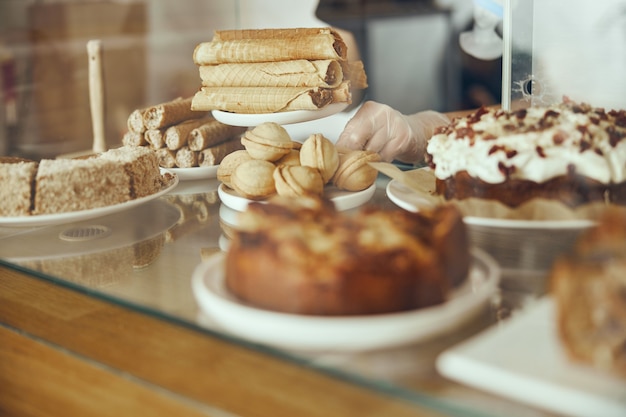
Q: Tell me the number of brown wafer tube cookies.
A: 9